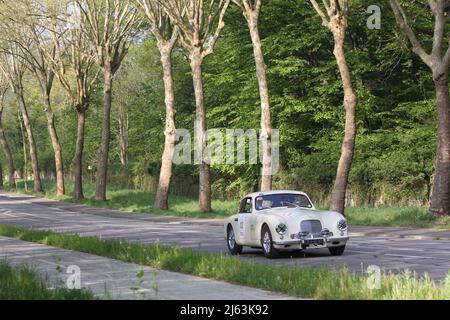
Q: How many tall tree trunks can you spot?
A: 10